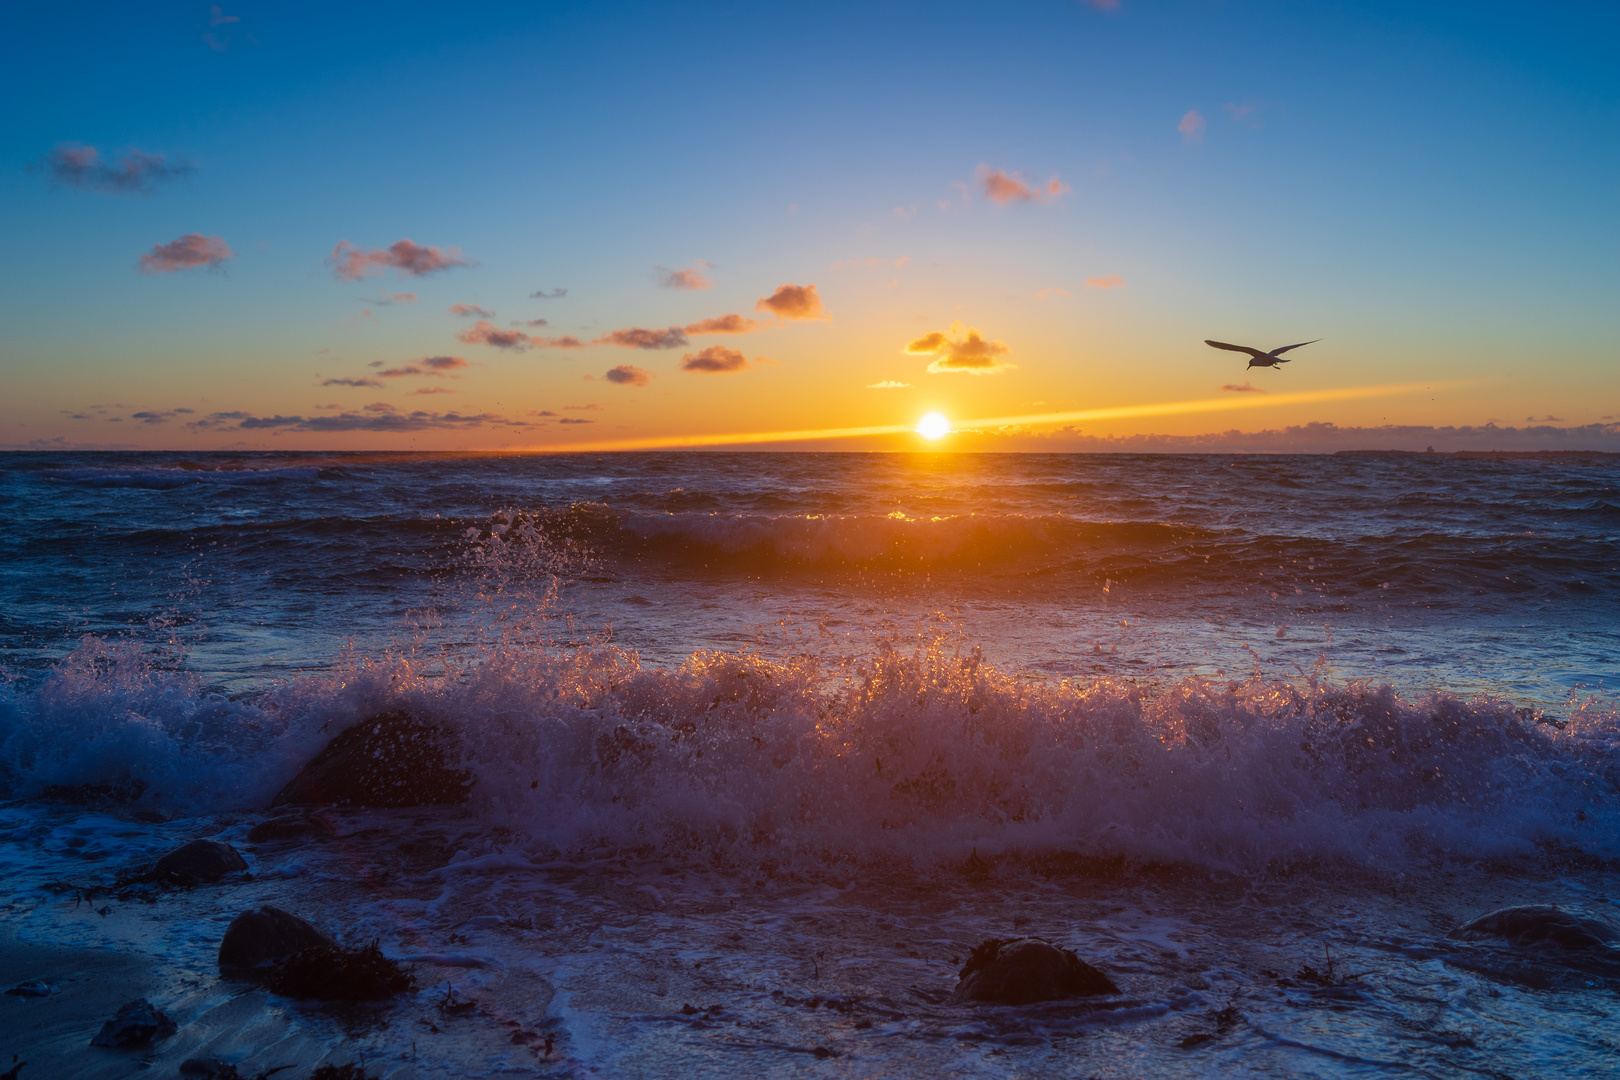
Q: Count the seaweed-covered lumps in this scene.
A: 2